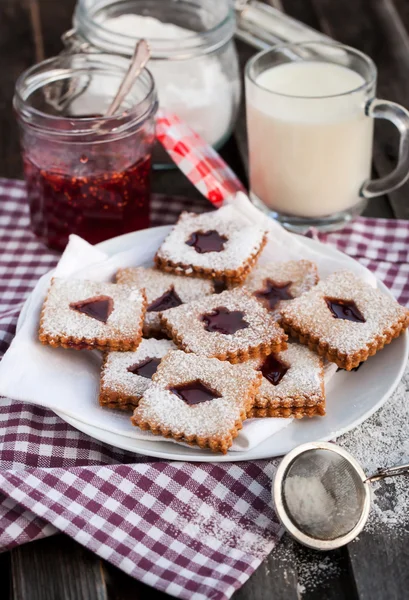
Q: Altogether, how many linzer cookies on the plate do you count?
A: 9